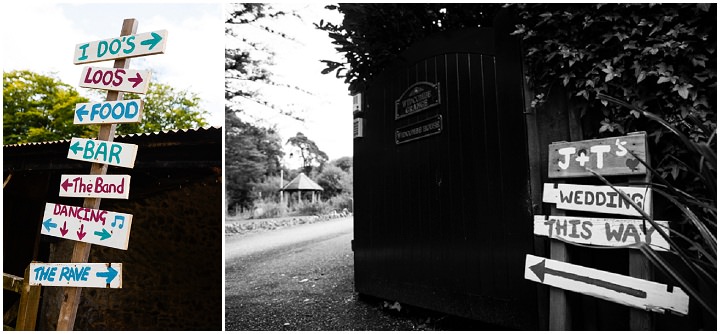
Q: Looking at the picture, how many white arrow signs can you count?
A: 8